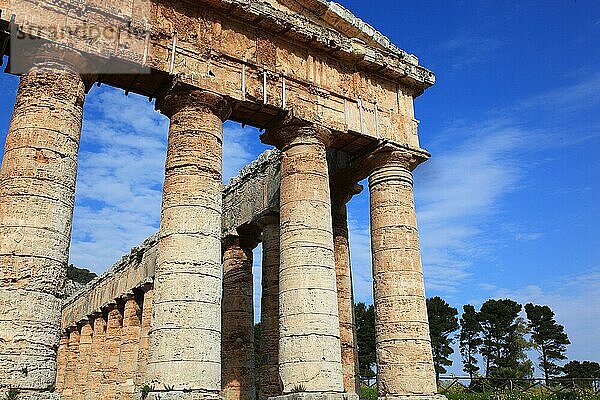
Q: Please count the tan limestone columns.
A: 14